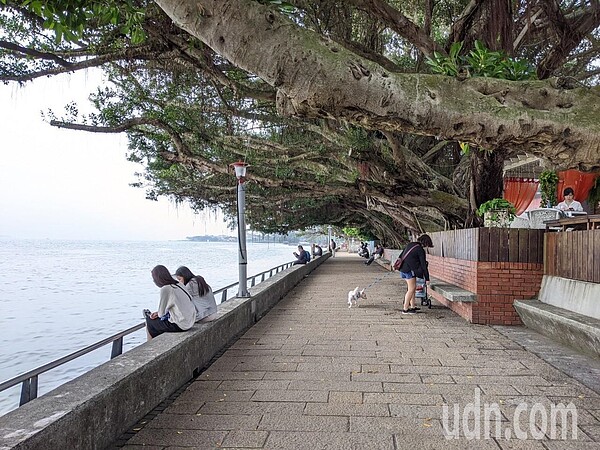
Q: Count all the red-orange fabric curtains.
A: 2